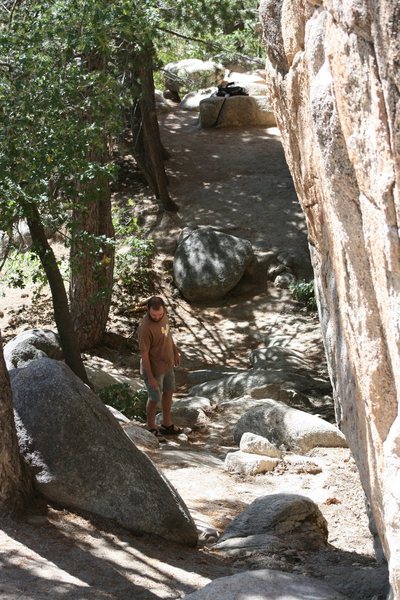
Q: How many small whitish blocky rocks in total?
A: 2